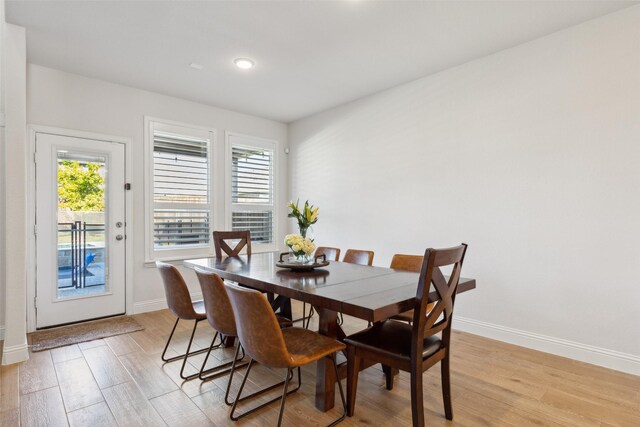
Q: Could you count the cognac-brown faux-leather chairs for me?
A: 6